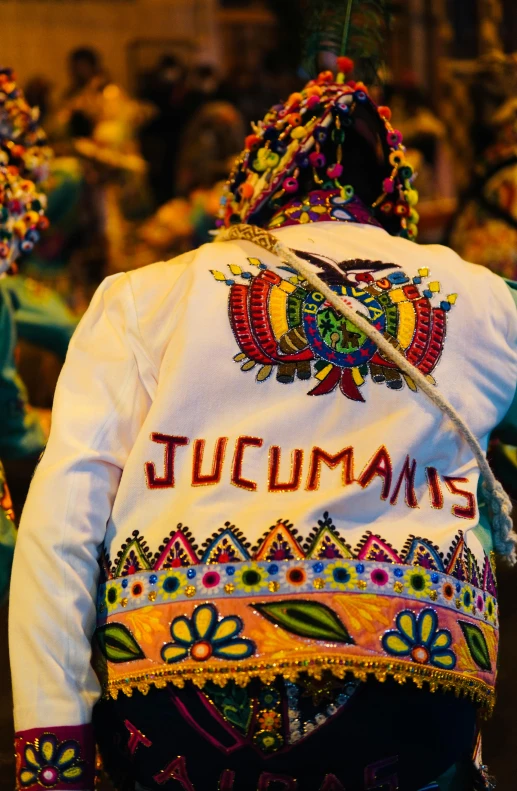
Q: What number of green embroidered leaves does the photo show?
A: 3